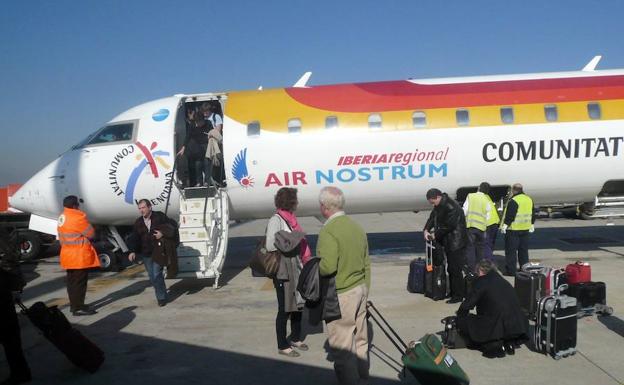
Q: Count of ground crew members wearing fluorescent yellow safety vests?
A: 3